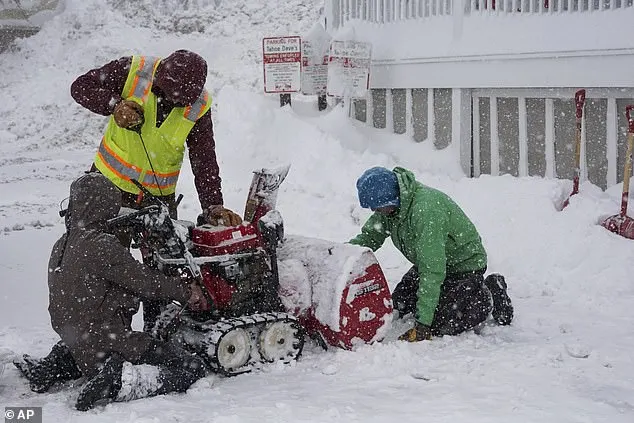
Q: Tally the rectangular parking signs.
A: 3